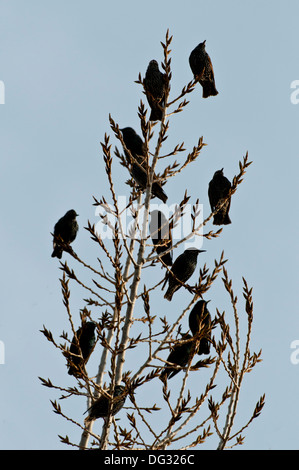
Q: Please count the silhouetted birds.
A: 12